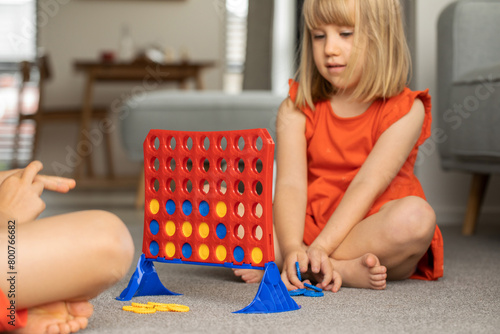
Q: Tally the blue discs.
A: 12